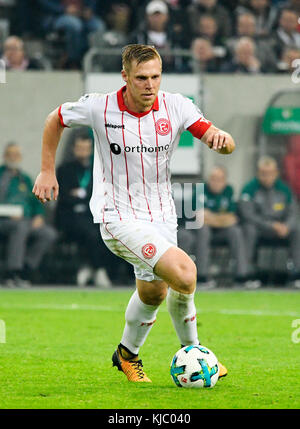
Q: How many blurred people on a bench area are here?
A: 4